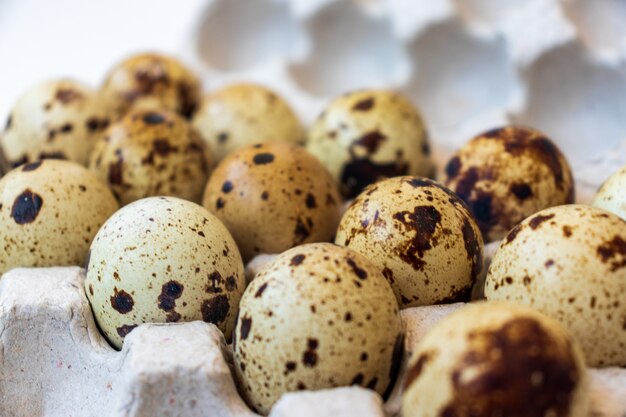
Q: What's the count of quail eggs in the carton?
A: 14